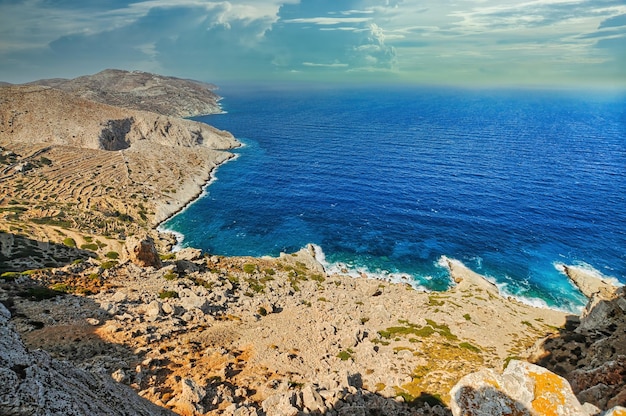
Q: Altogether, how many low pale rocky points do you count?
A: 3